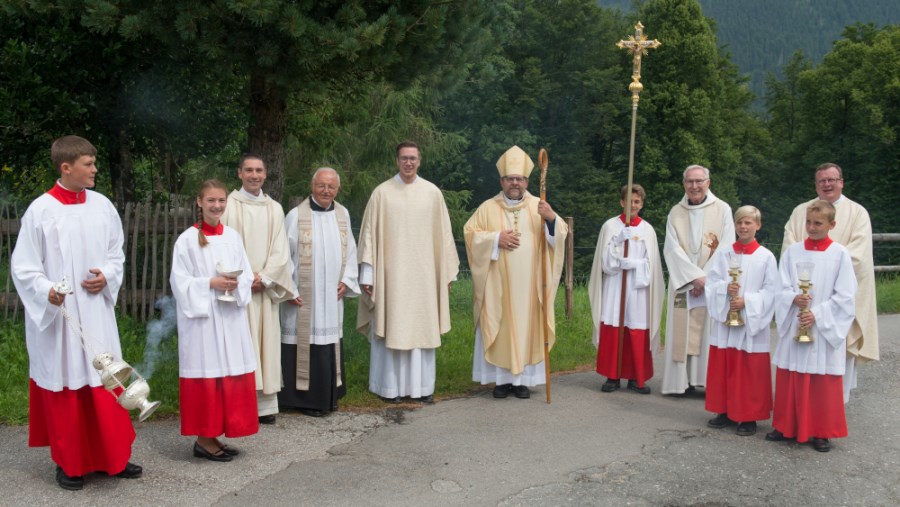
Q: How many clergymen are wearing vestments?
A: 6